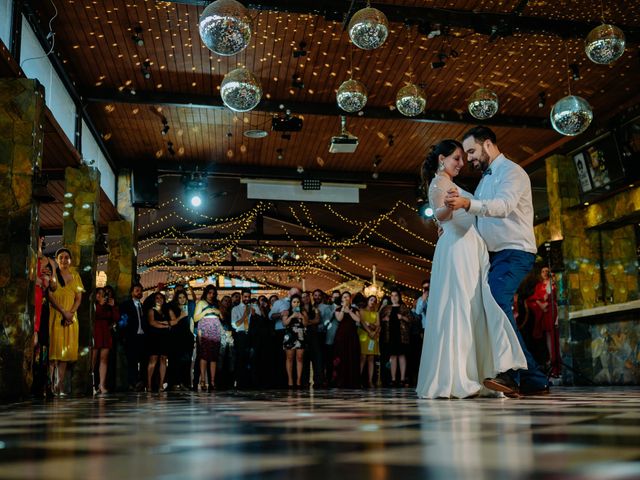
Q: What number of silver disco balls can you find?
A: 8